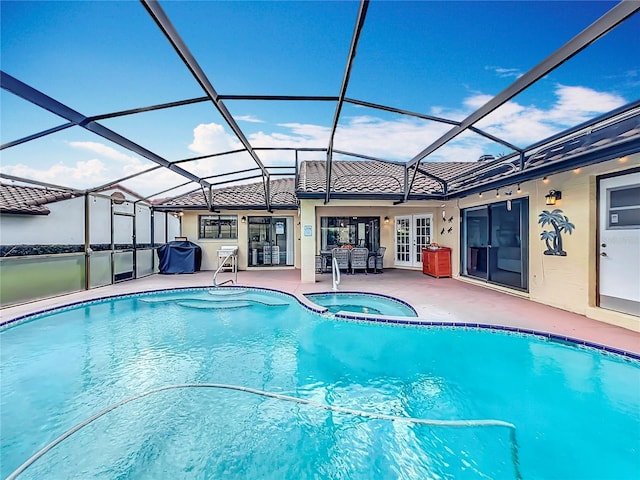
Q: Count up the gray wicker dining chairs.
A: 4